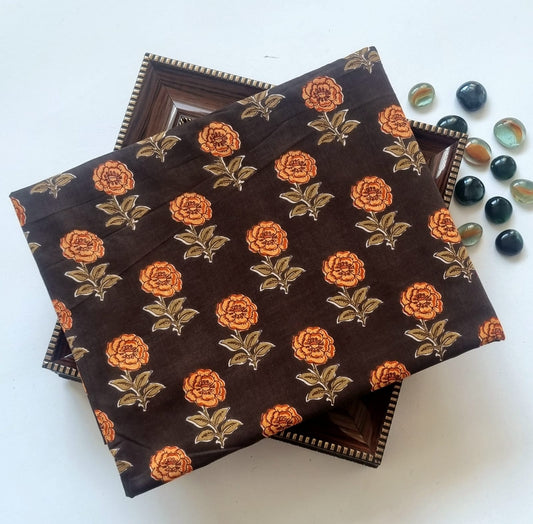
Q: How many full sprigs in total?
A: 15